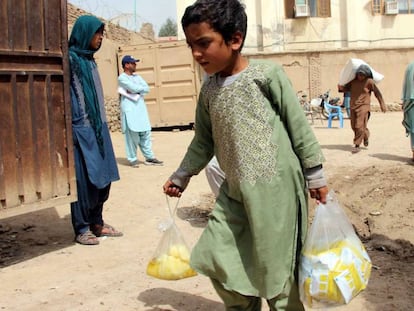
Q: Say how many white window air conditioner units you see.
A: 2